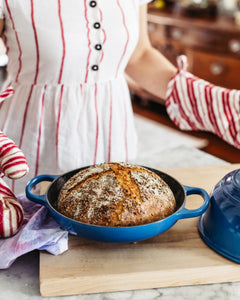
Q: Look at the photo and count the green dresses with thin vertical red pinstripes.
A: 0